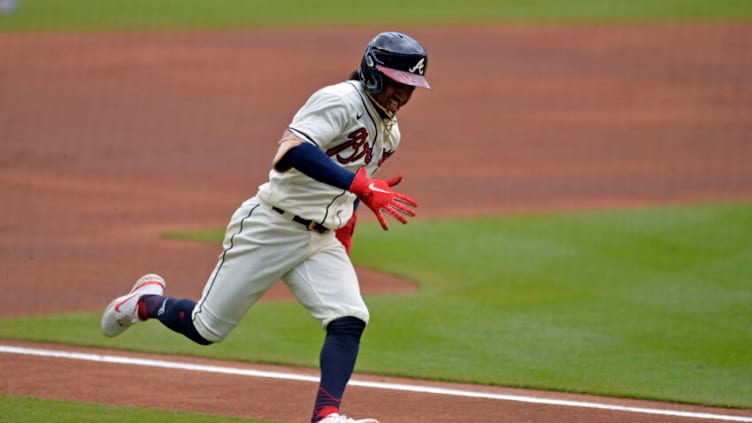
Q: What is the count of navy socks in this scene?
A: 2